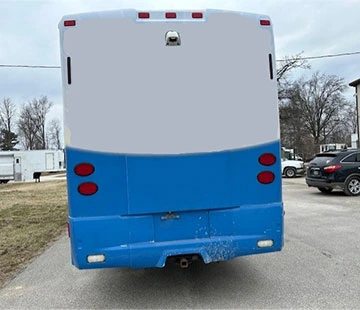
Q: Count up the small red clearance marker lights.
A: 5